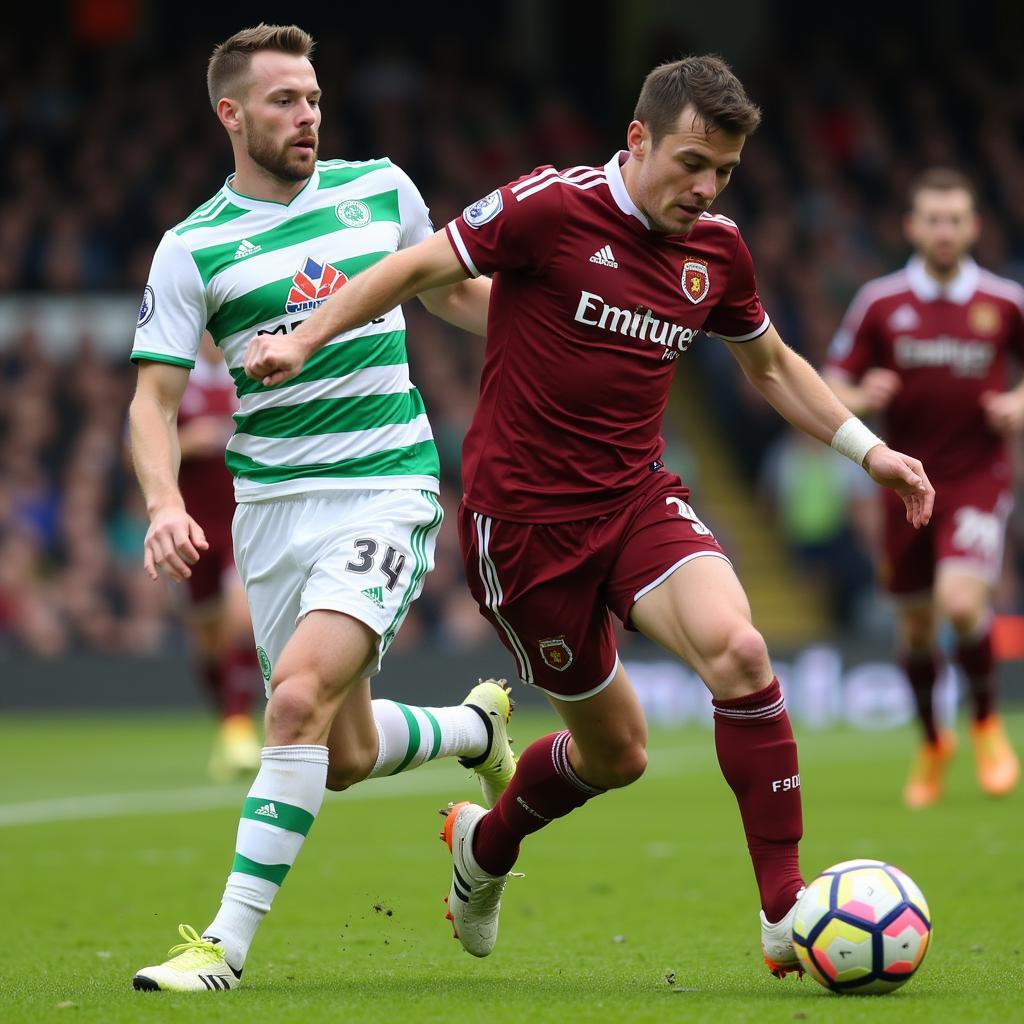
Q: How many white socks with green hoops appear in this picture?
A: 2